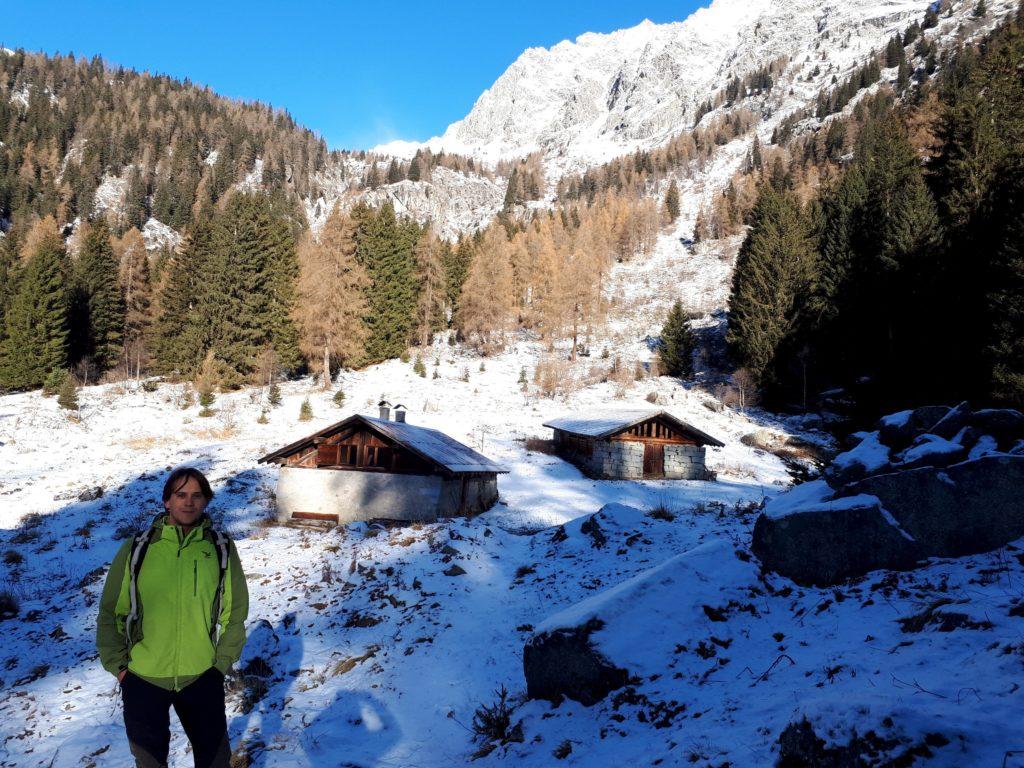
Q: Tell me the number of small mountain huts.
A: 2